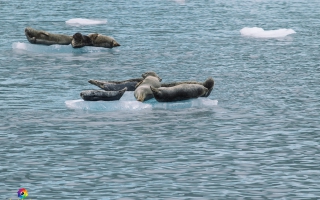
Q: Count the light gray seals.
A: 1